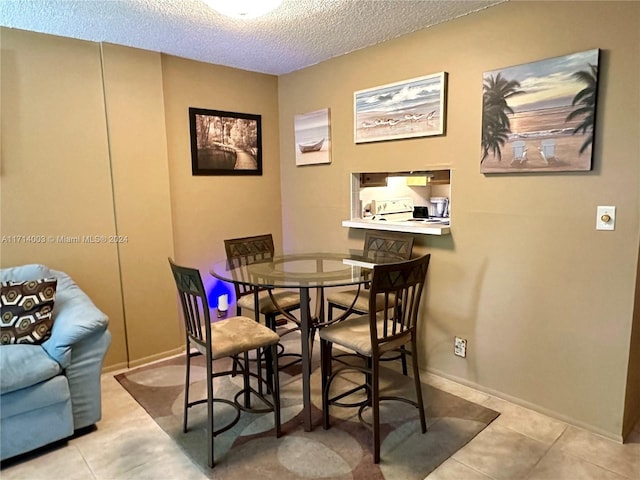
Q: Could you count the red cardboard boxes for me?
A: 0